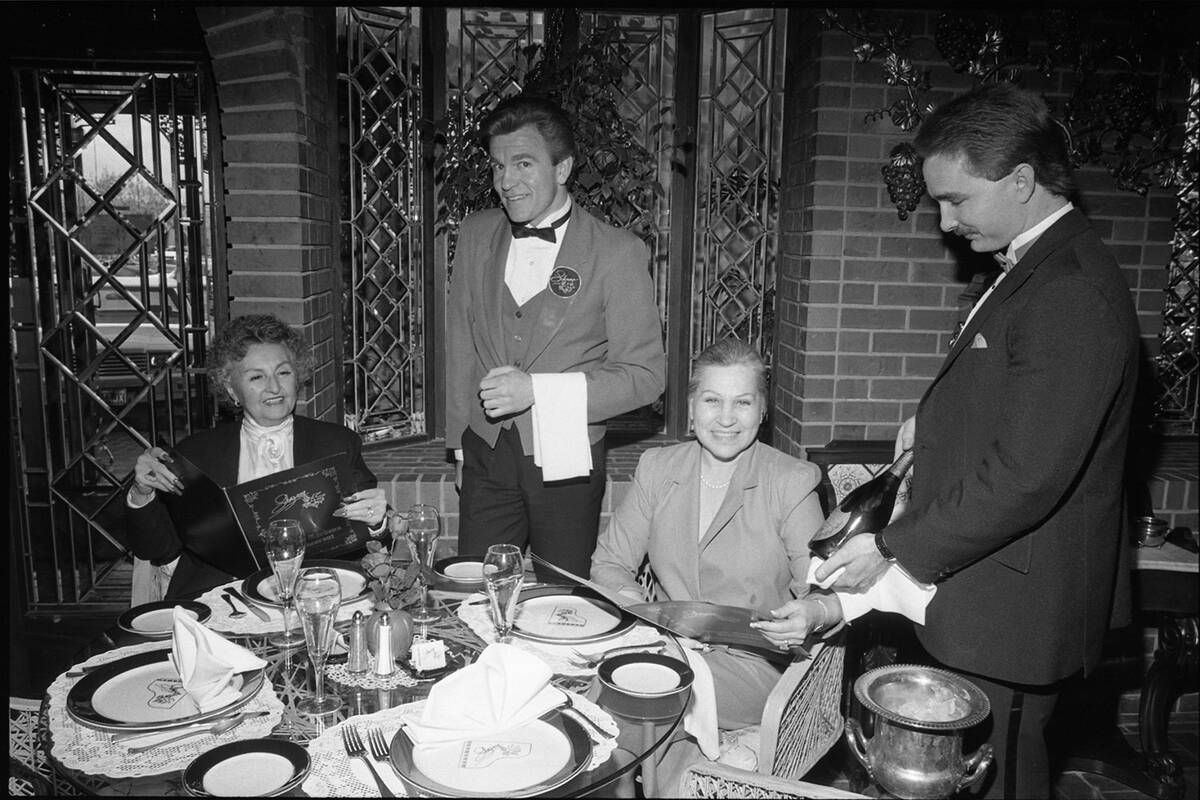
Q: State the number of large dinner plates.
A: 4